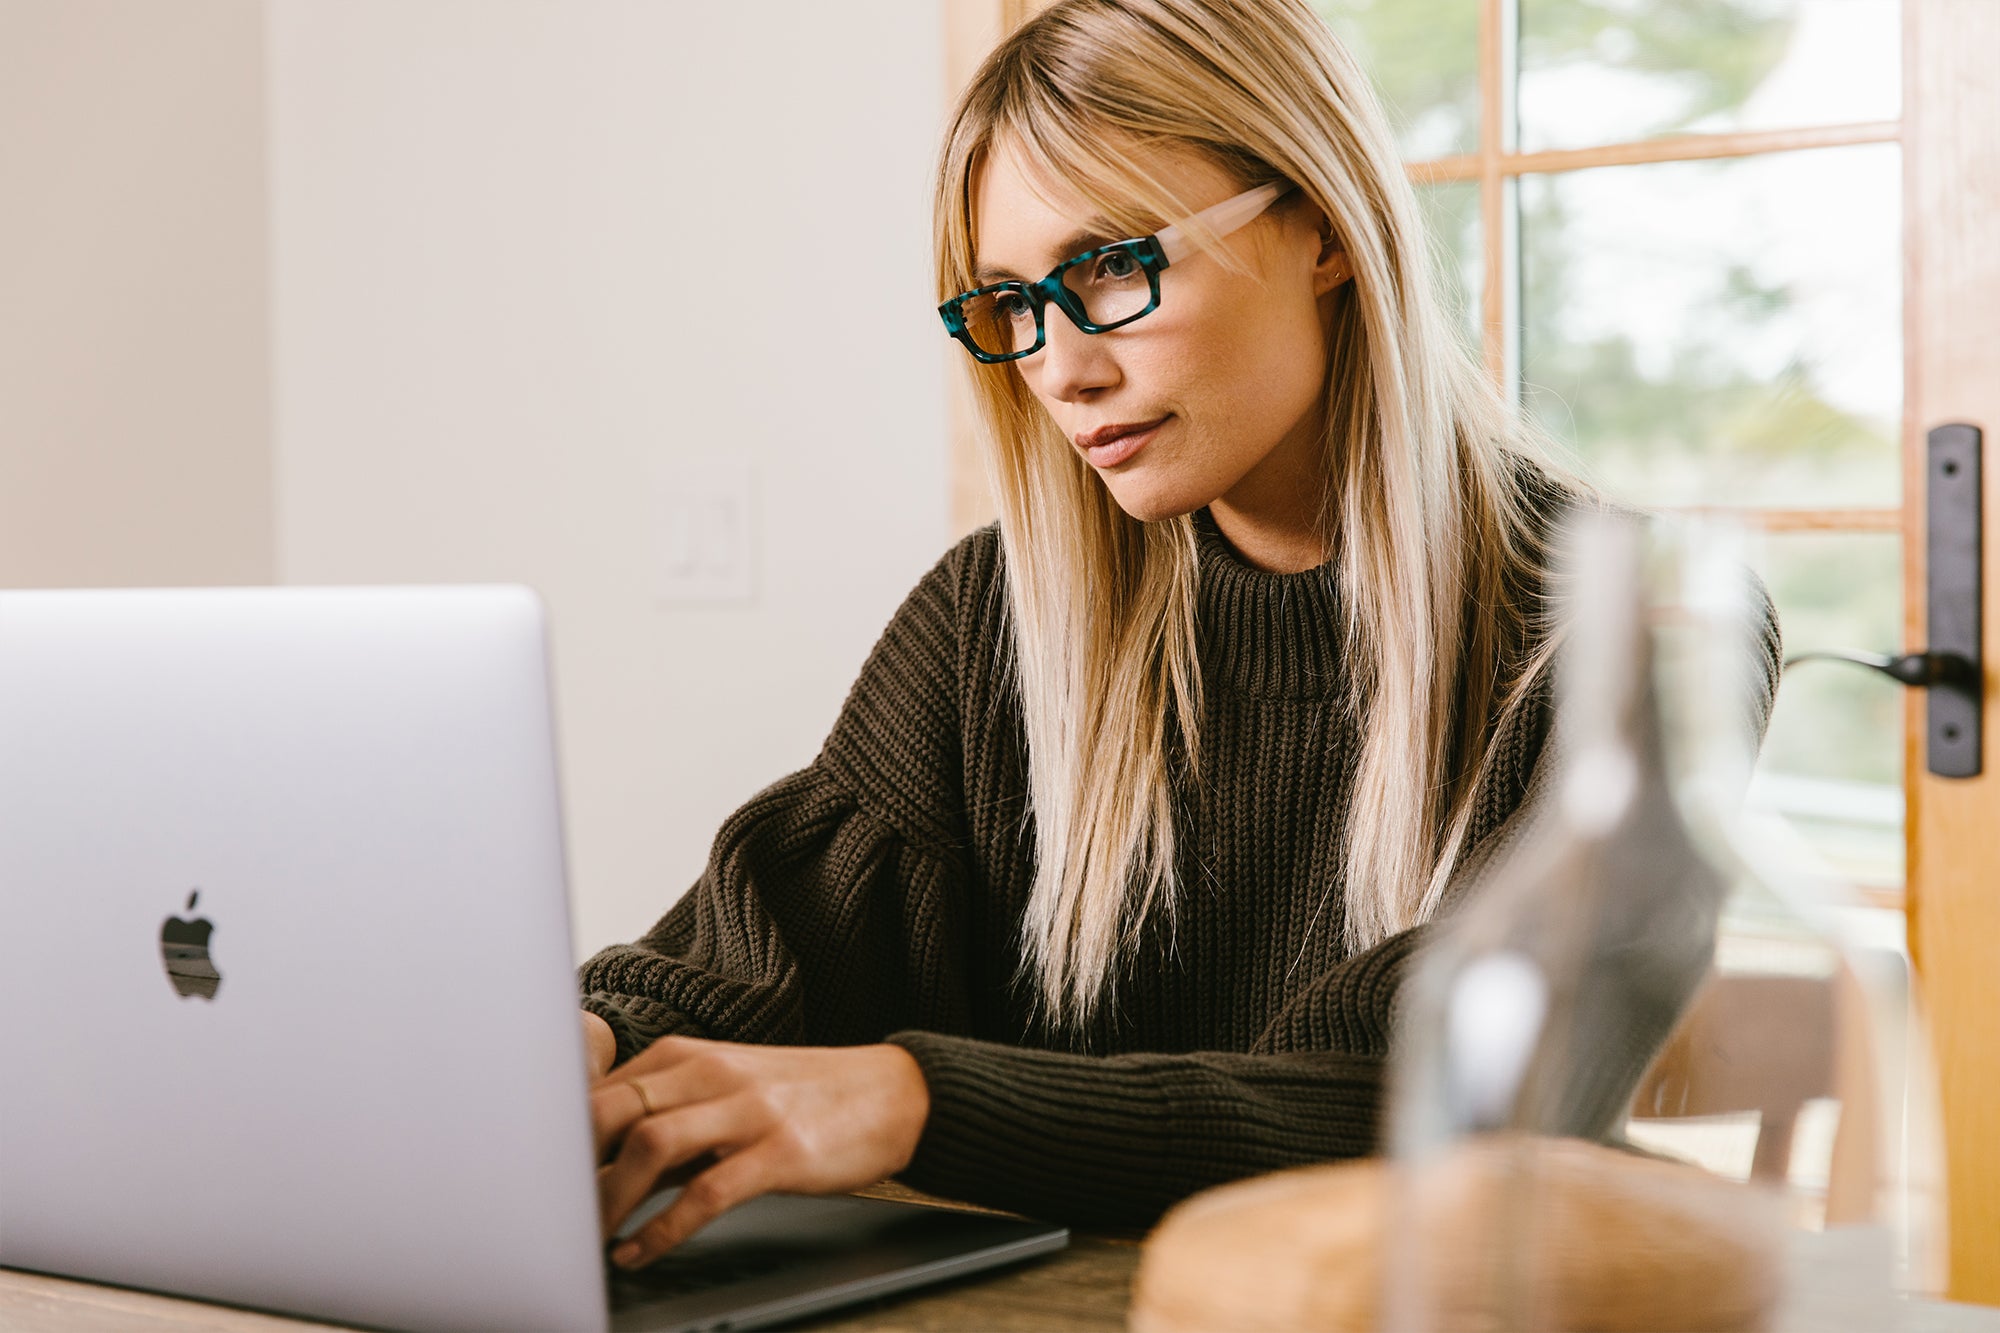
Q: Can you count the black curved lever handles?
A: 1